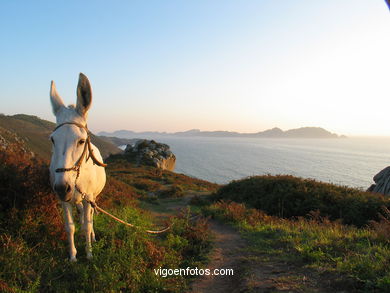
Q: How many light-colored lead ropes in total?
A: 1